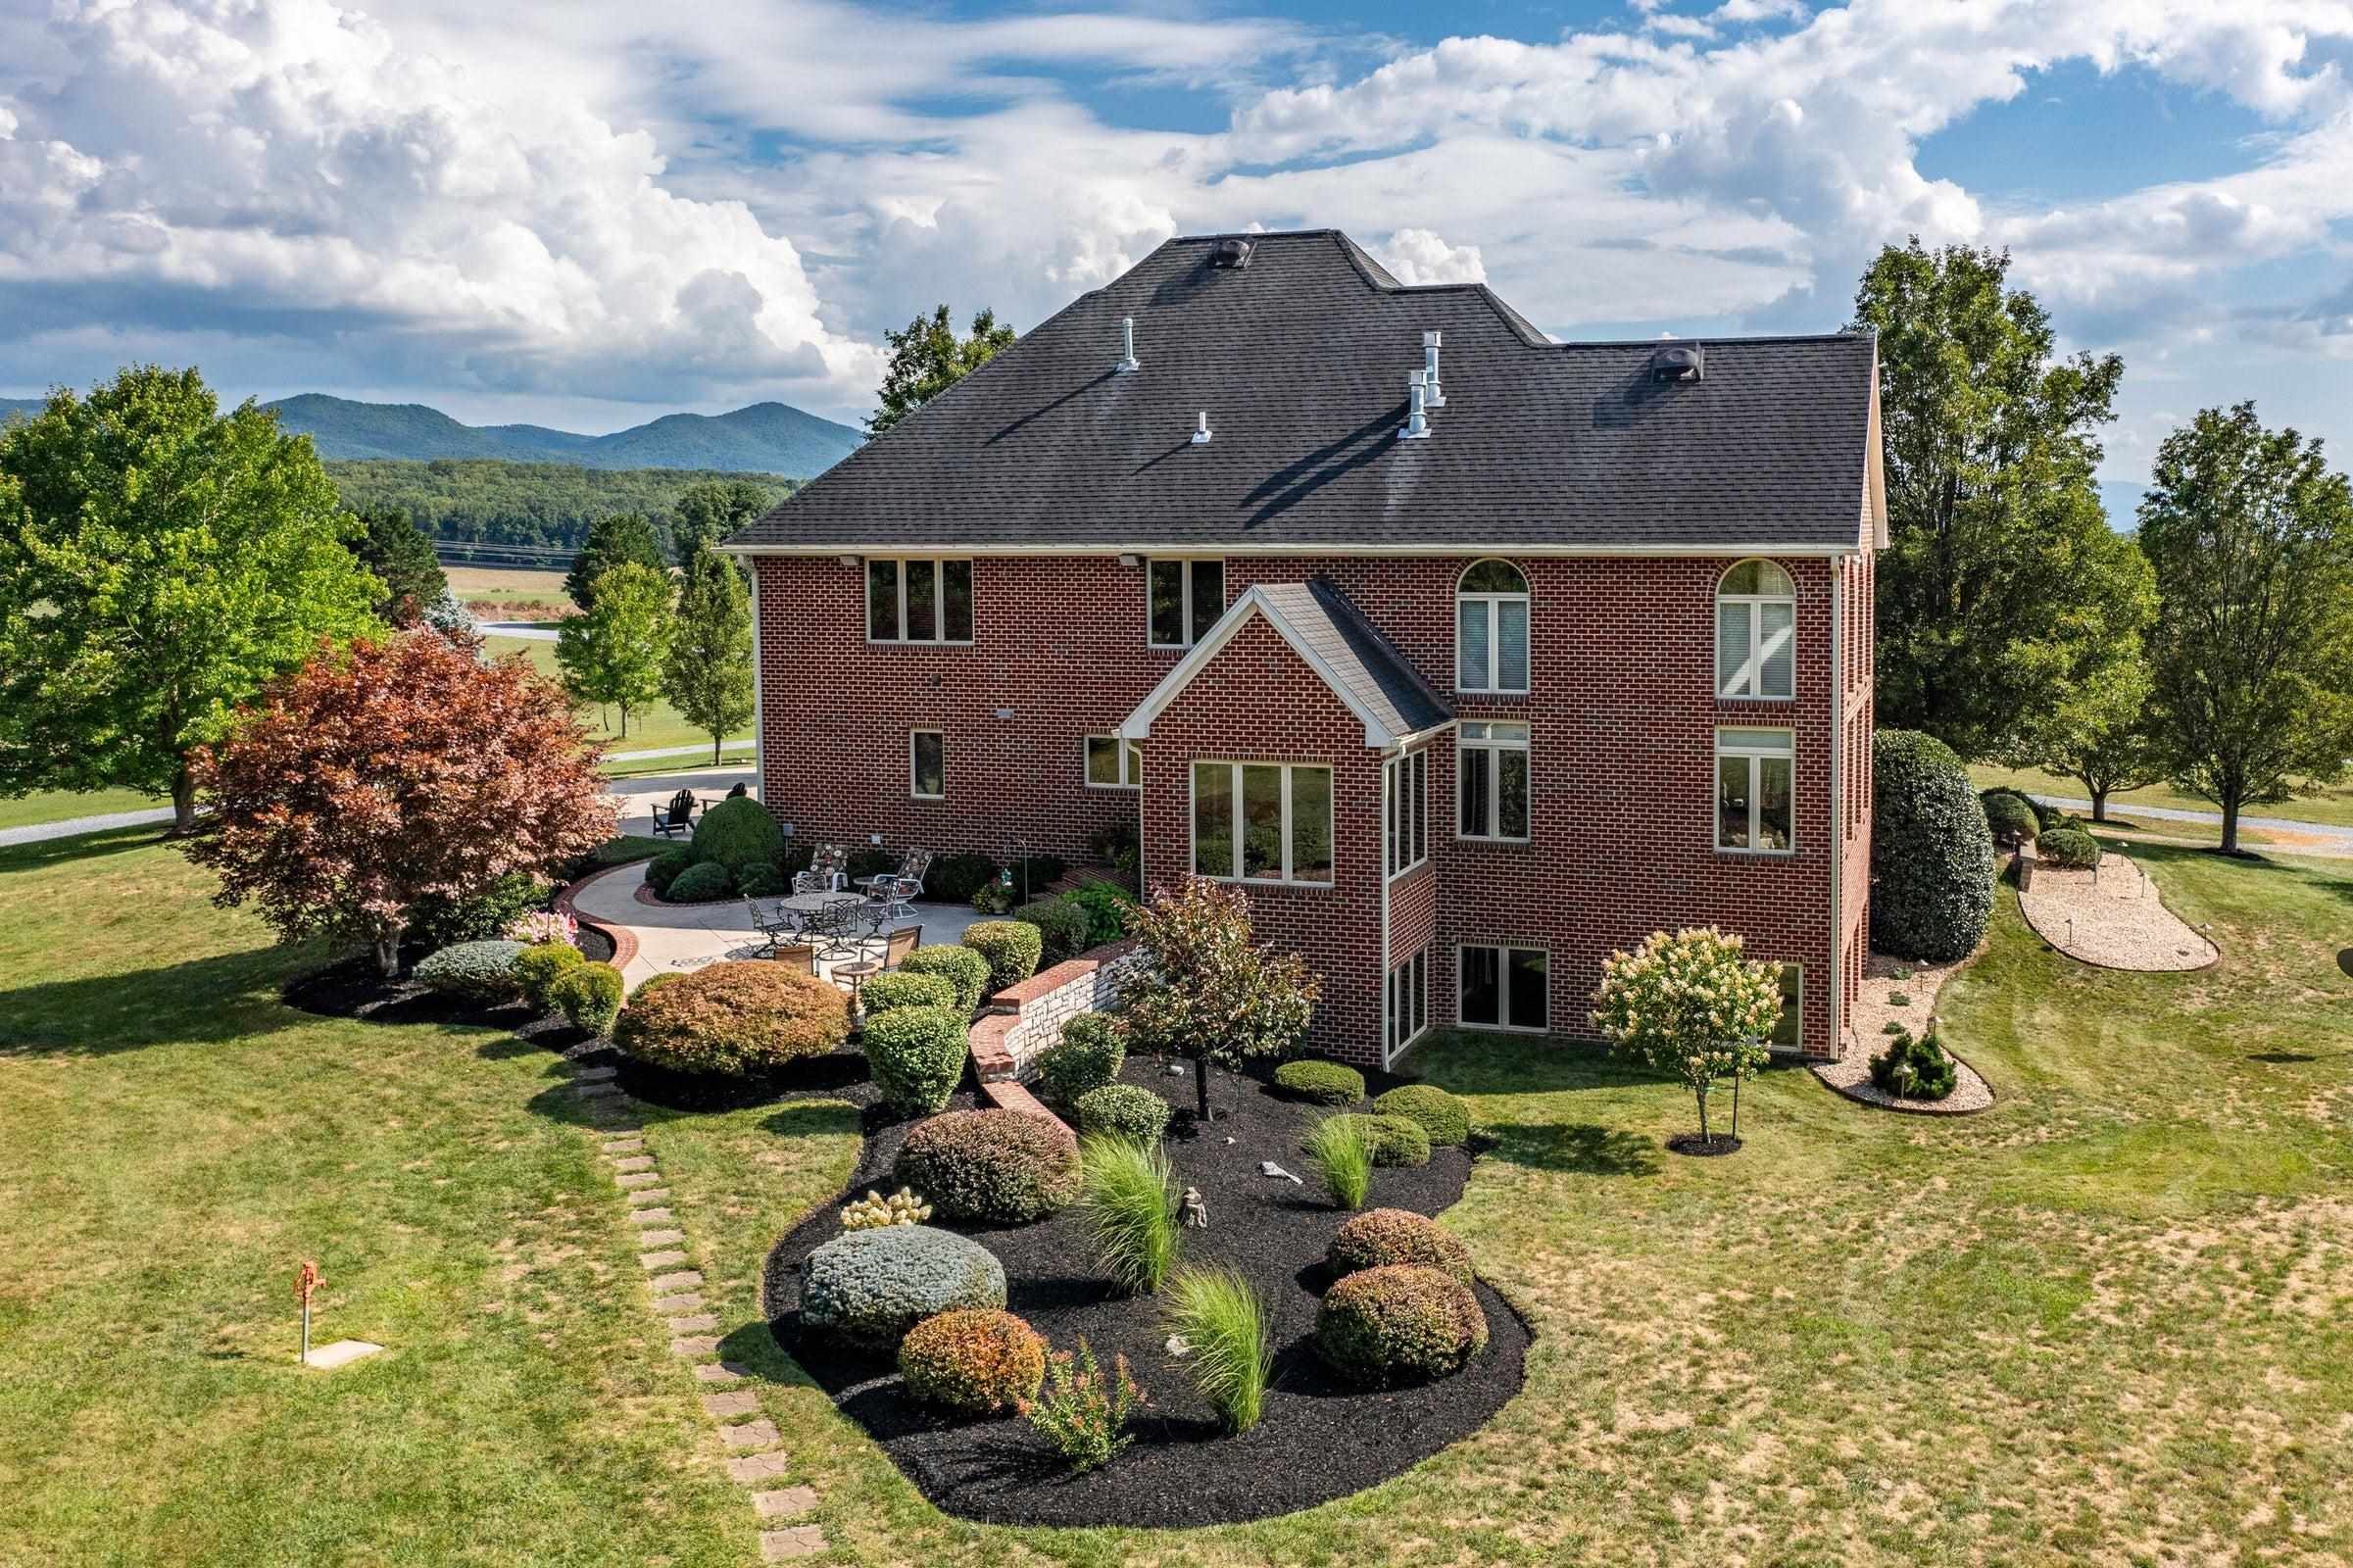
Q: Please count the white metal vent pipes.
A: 4